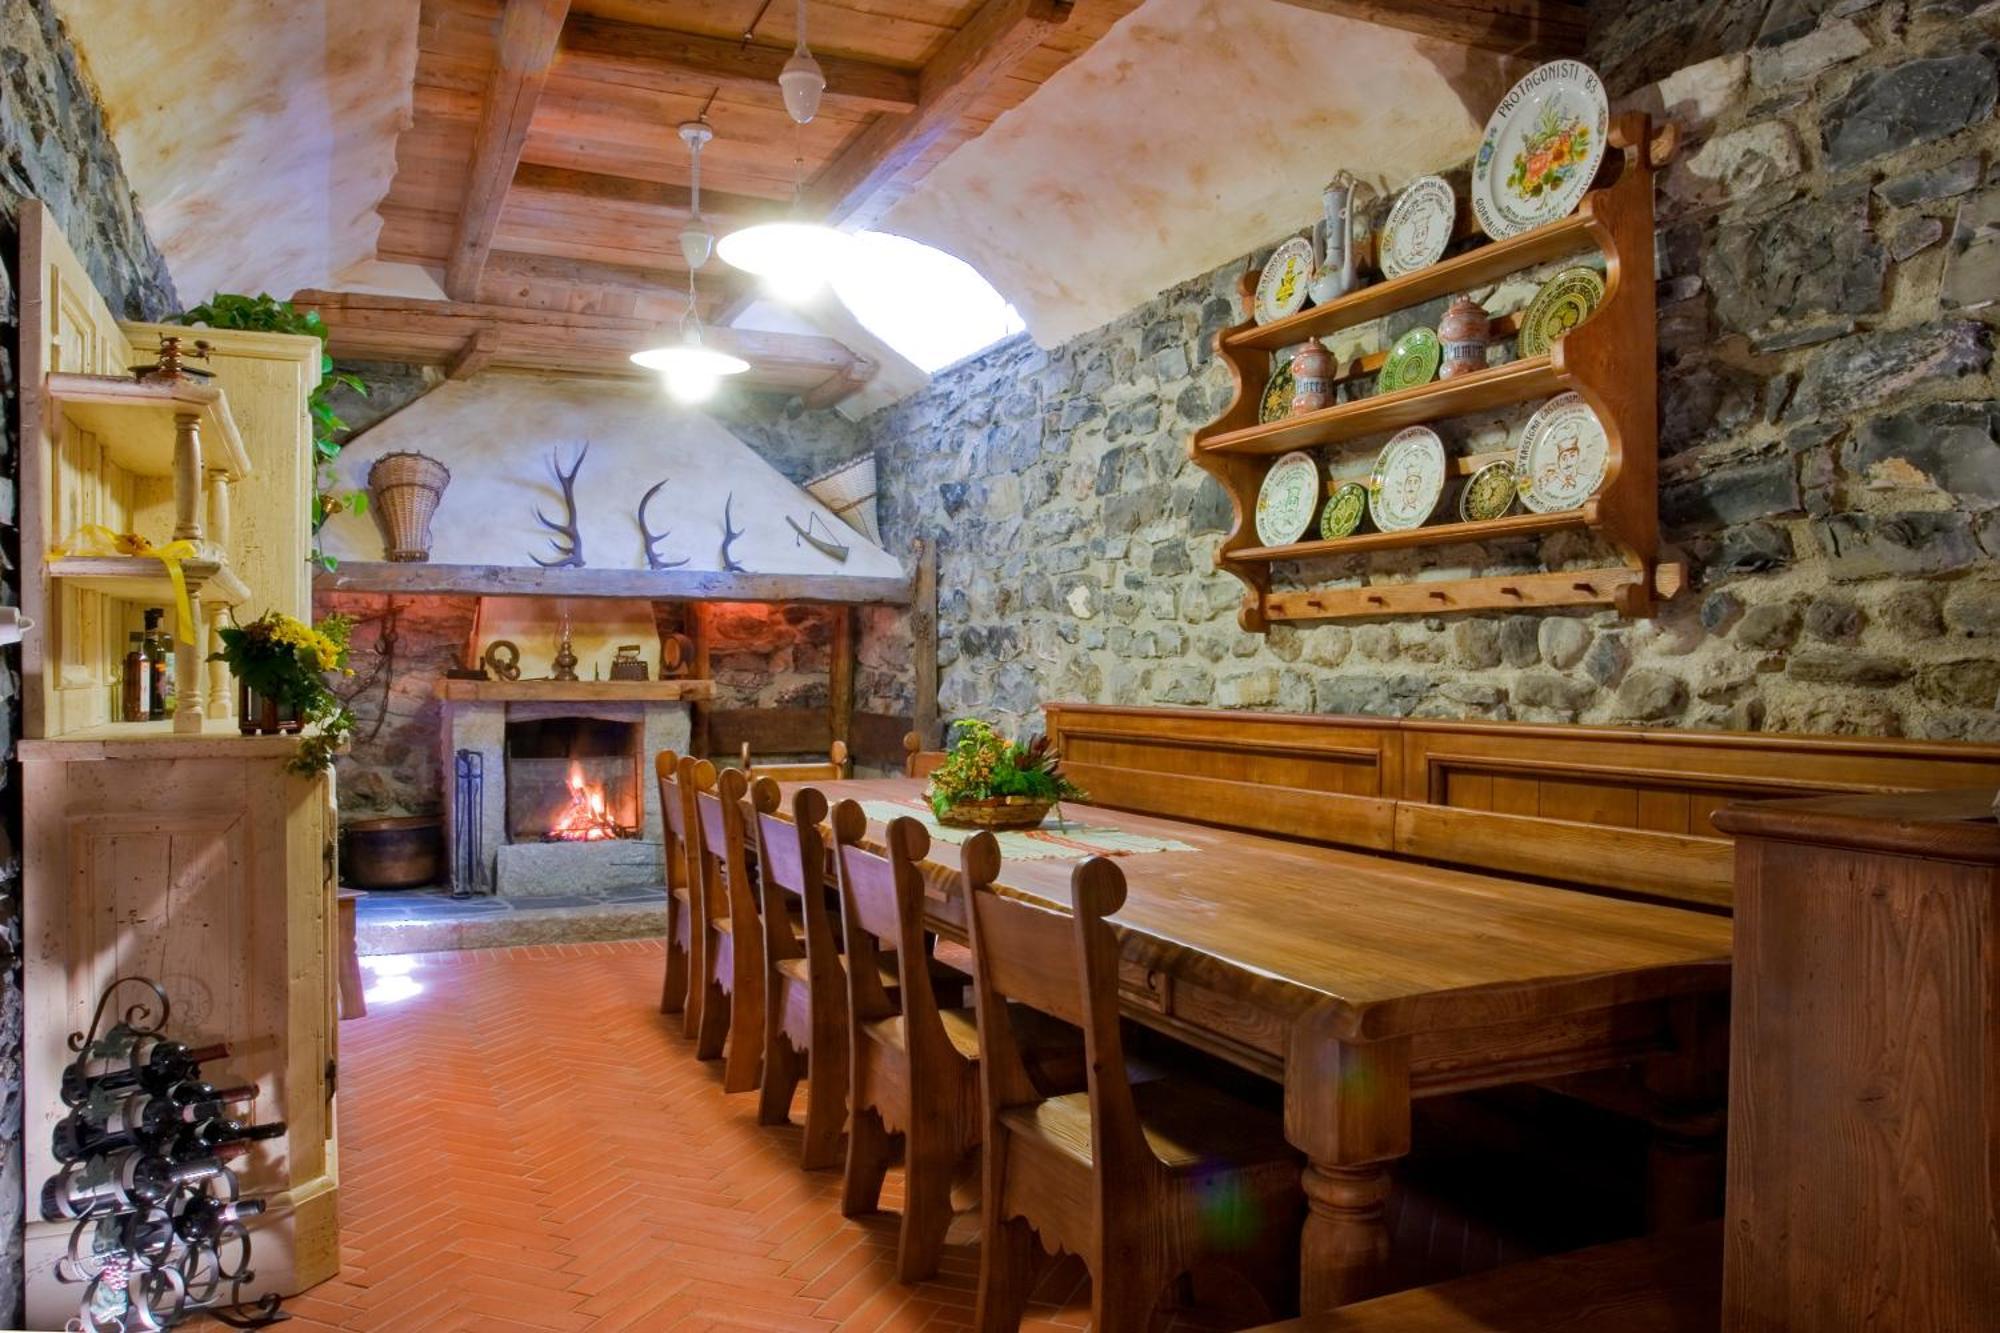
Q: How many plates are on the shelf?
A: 11